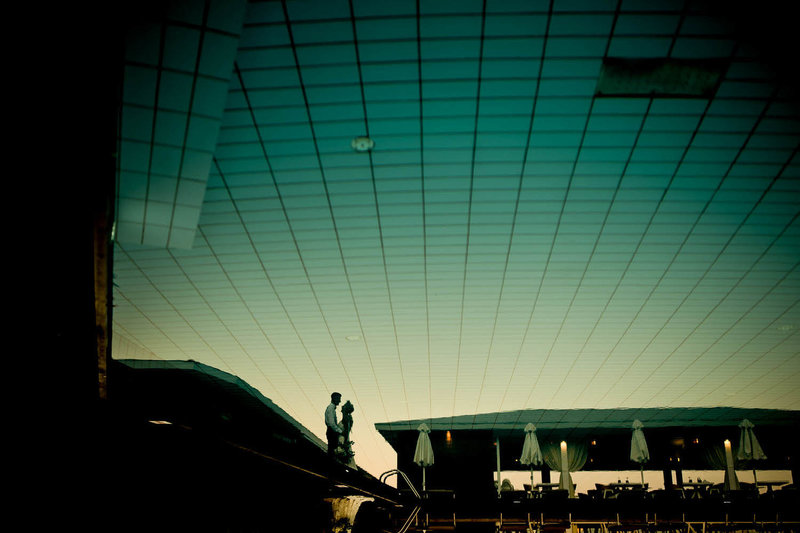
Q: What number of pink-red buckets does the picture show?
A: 0